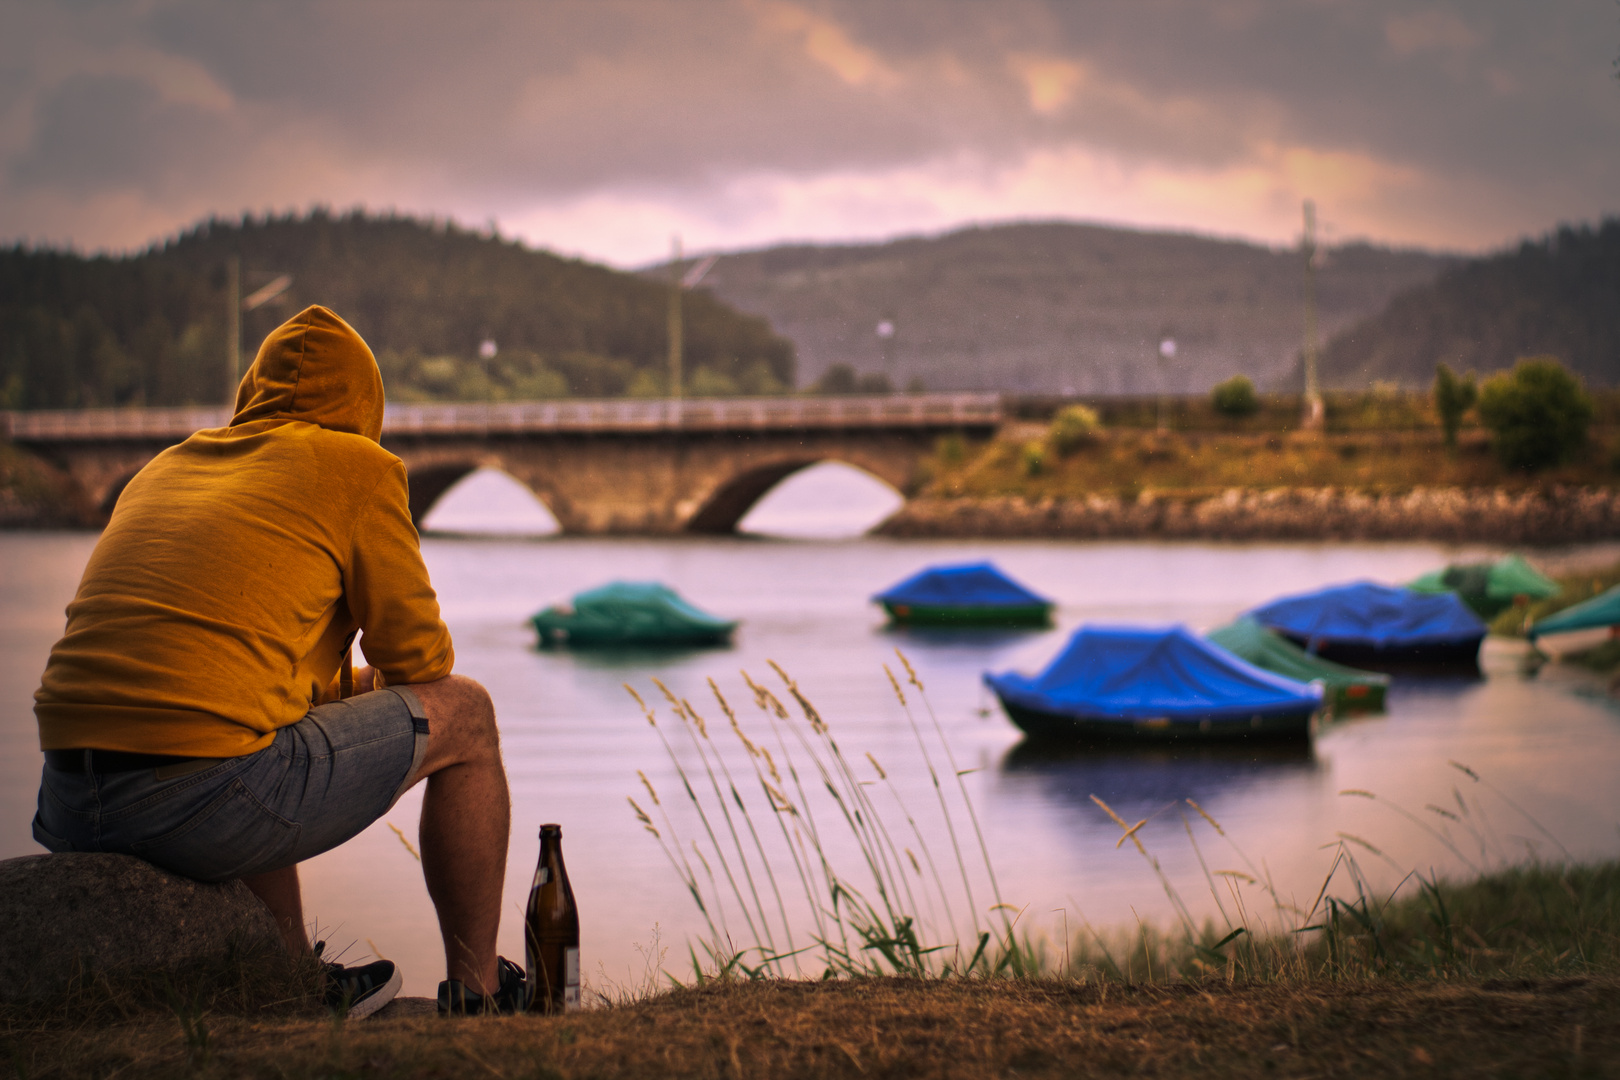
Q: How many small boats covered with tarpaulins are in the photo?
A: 7